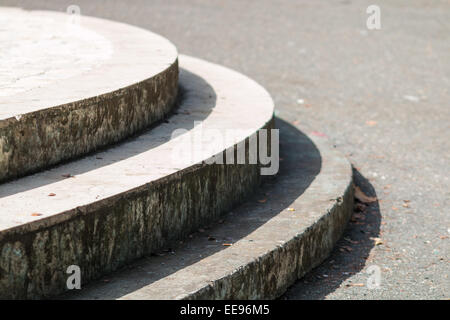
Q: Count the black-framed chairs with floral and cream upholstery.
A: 0